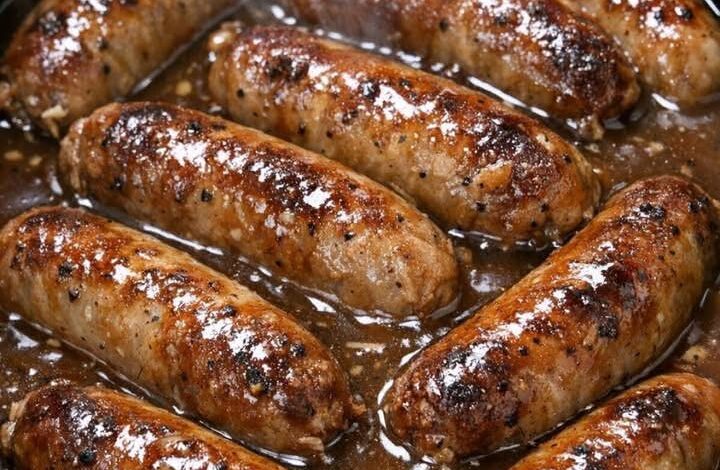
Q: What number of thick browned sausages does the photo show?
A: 9